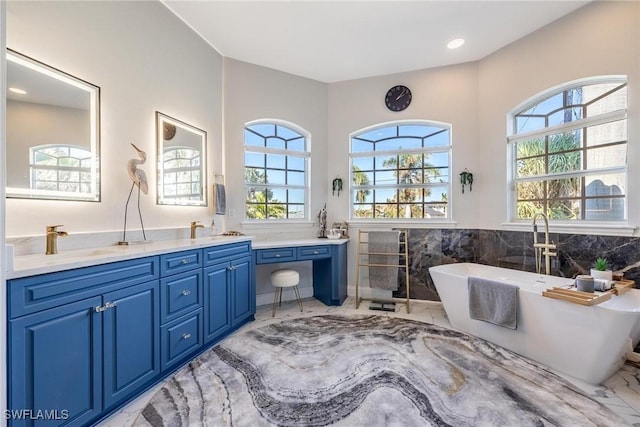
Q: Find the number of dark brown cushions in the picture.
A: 0